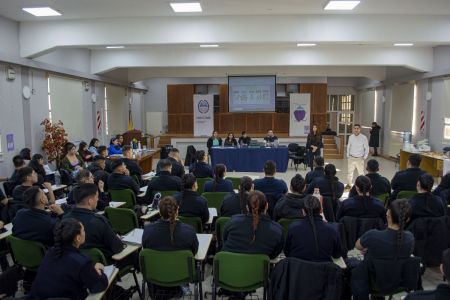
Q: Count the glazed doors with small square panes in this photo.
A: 1